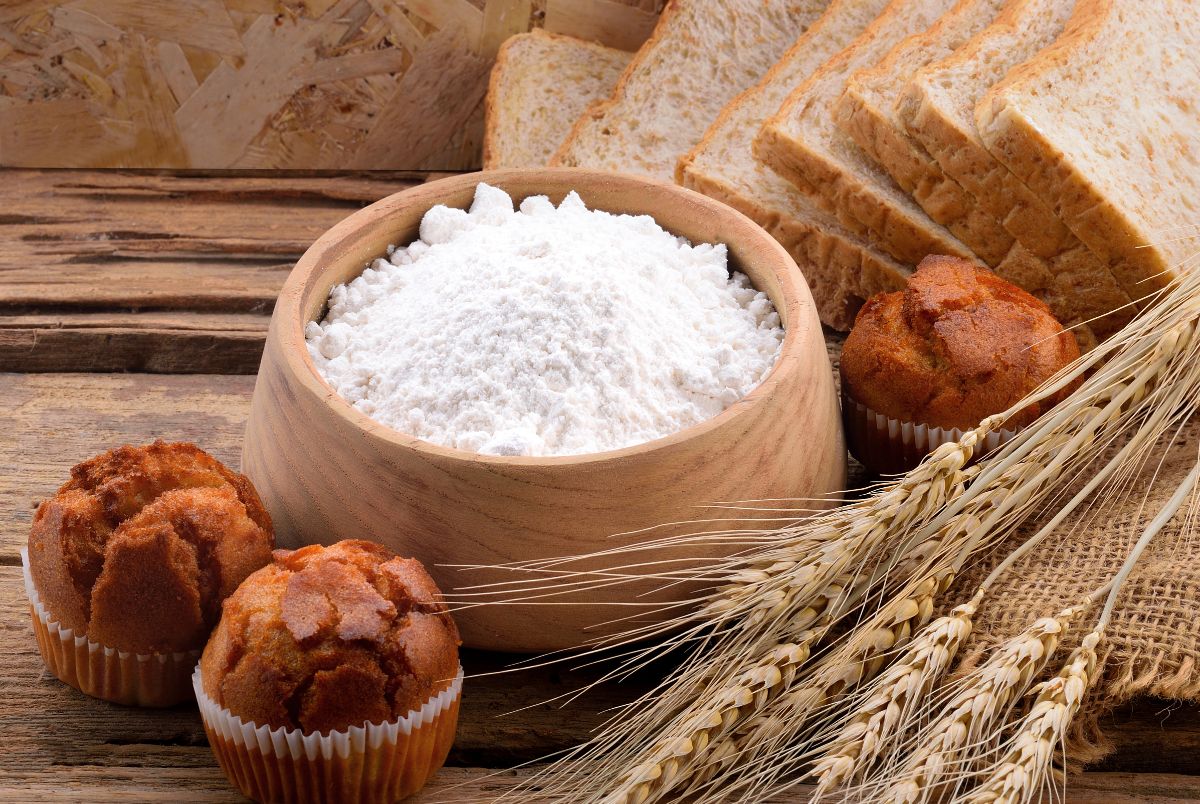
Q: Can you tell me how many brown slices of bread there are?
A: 7